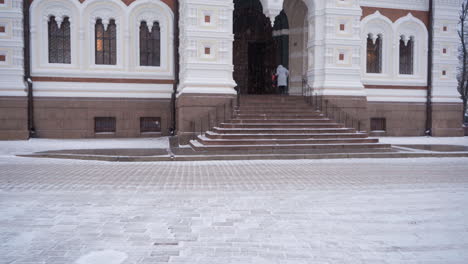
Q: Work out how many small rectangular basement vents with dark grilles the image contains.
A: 3